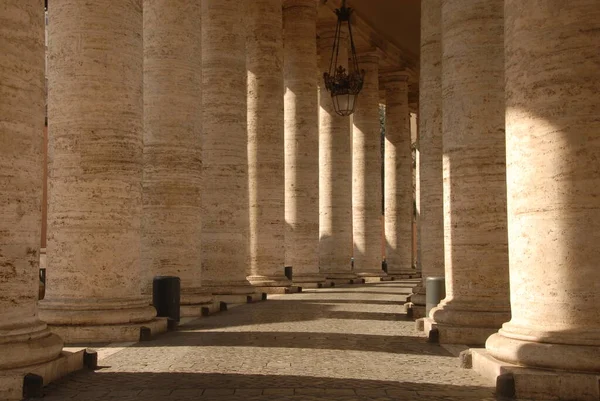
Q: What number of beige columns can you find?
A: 12